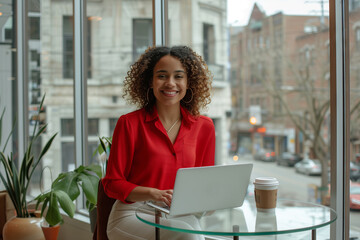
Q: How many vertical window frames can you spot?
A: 4